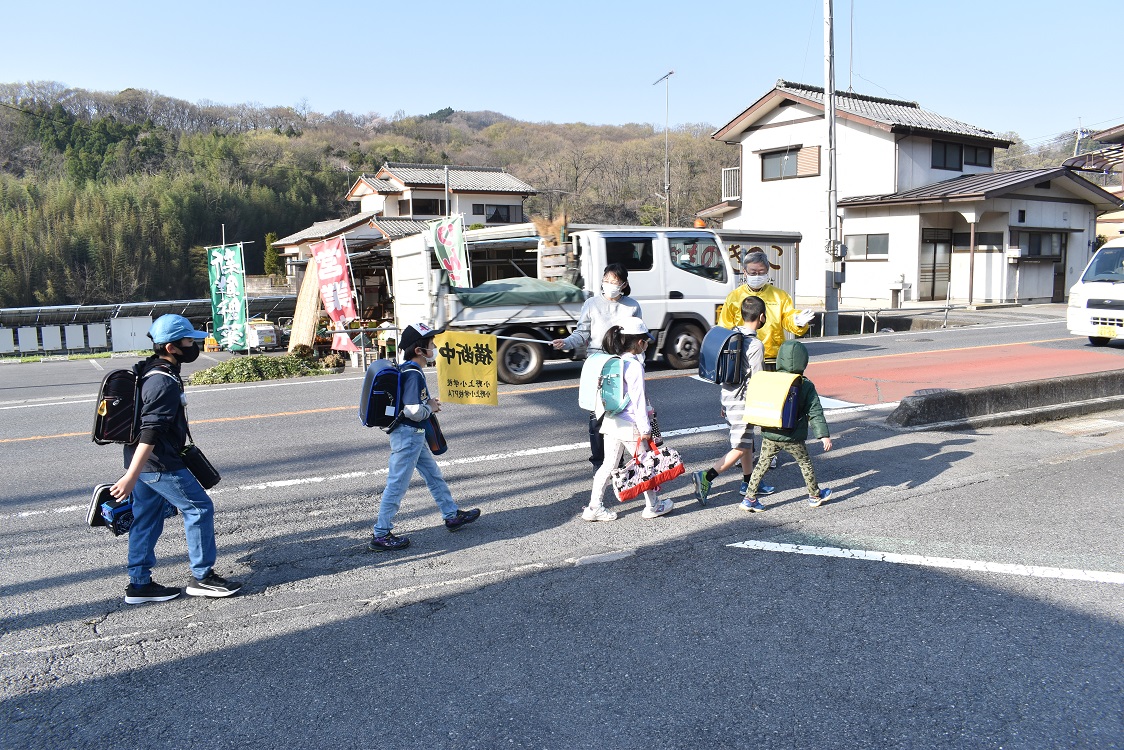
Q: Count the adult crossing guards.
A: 2